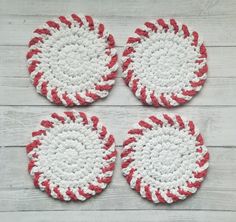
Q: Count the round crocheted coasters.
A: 4